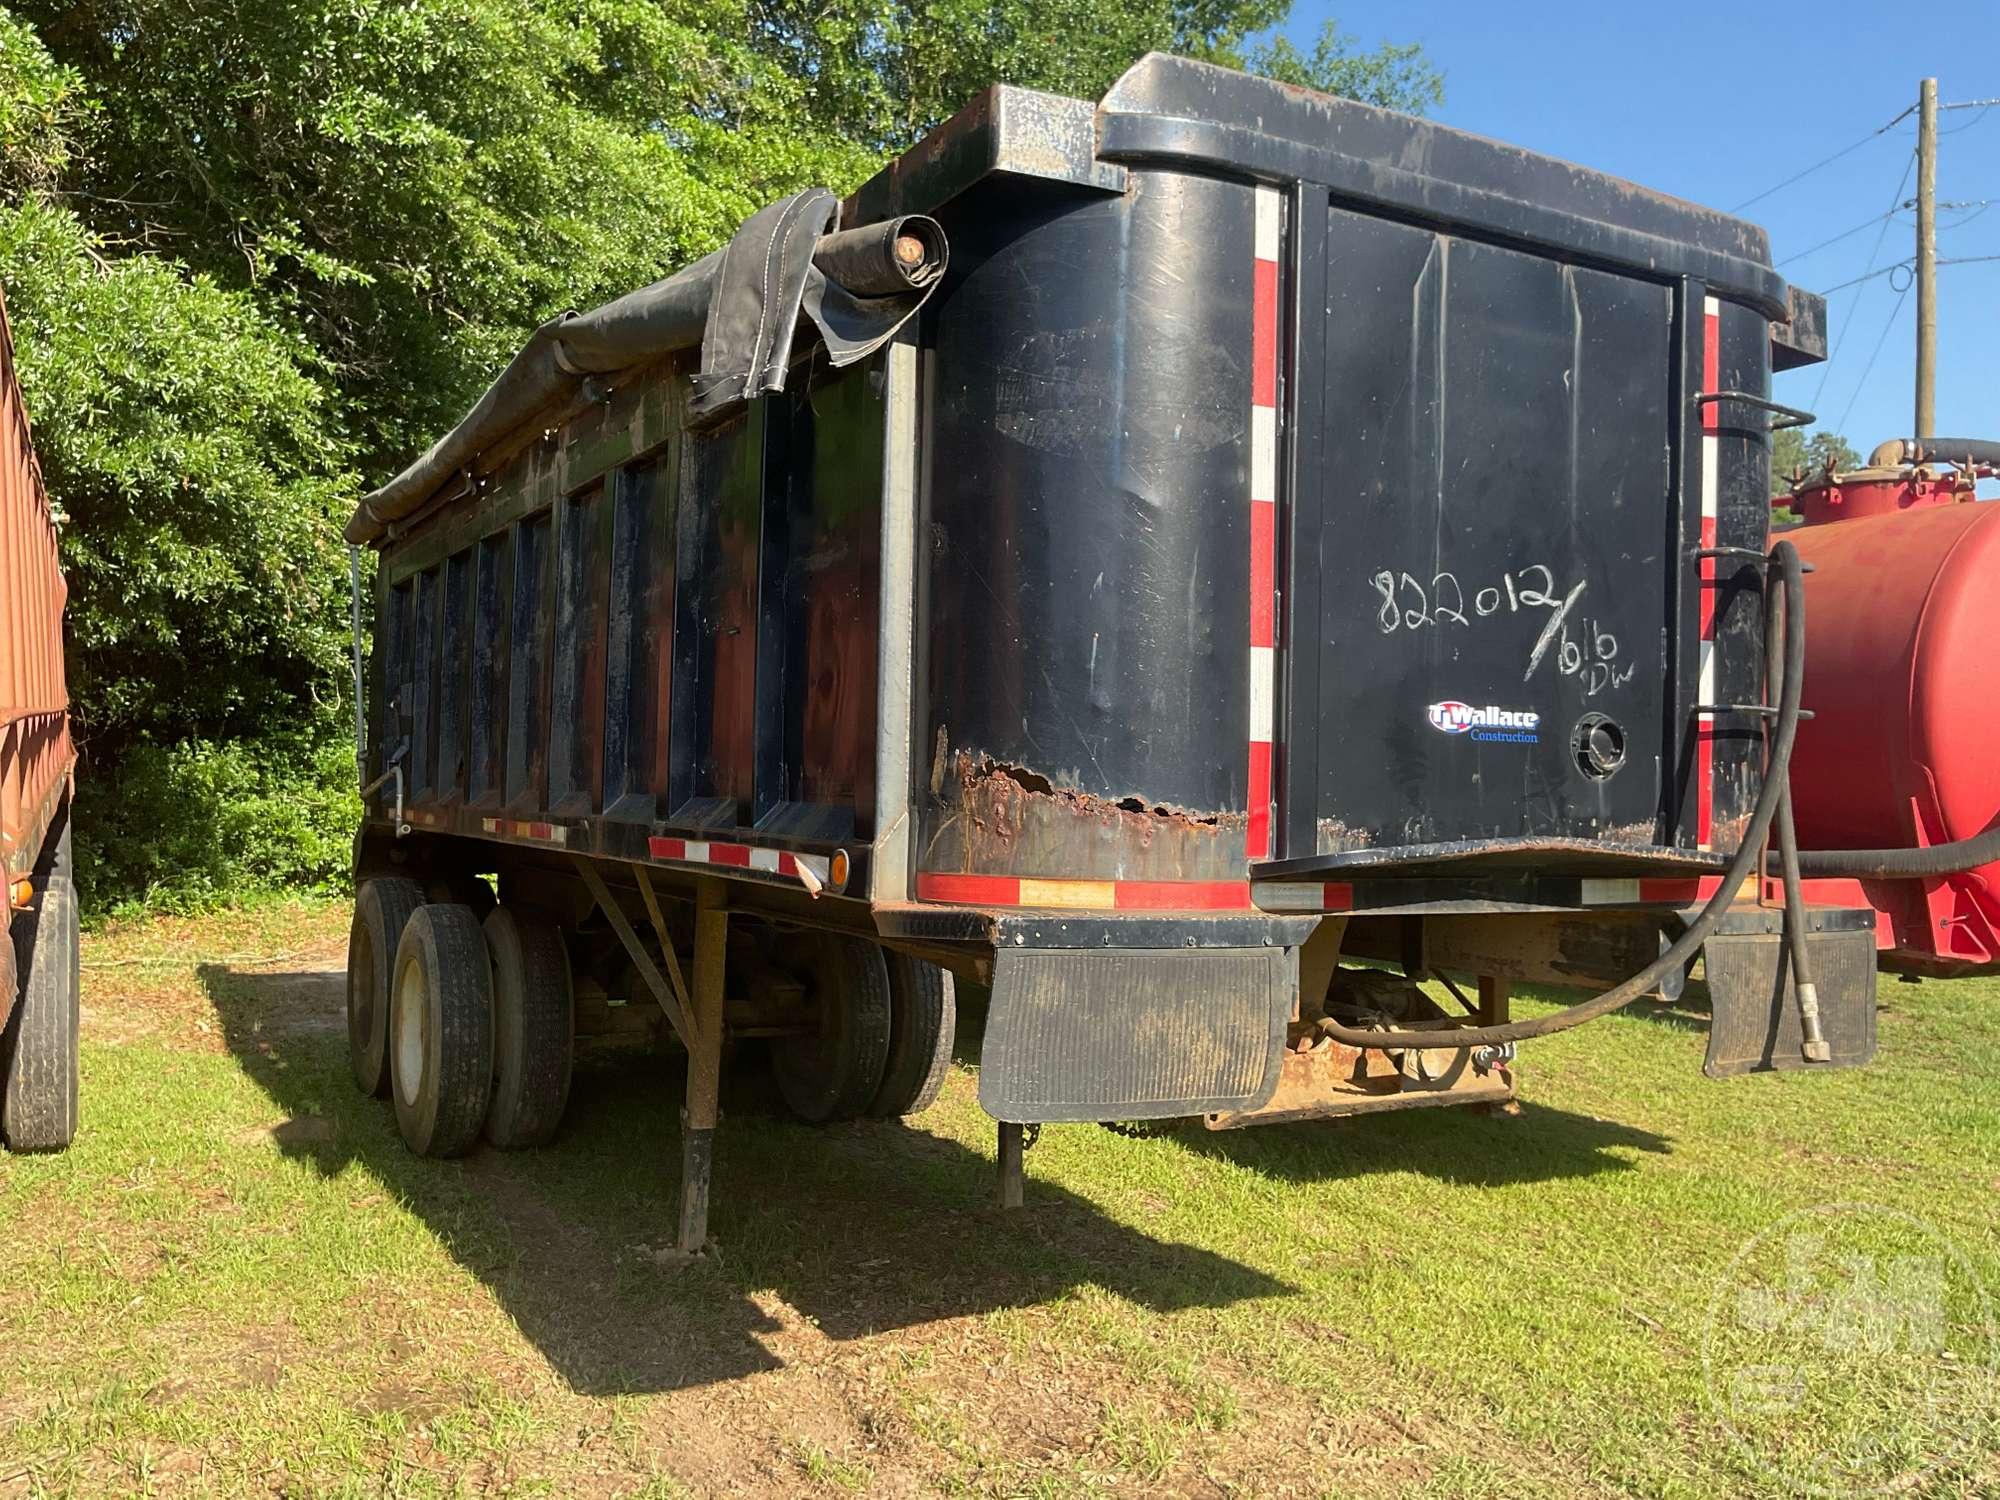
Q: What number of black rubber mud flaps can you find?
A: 2